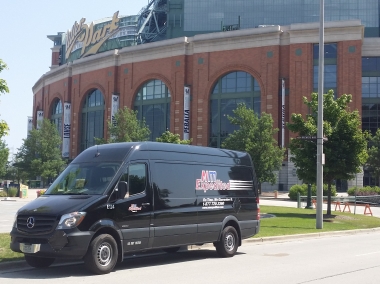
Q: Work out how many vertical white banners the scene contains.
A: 6